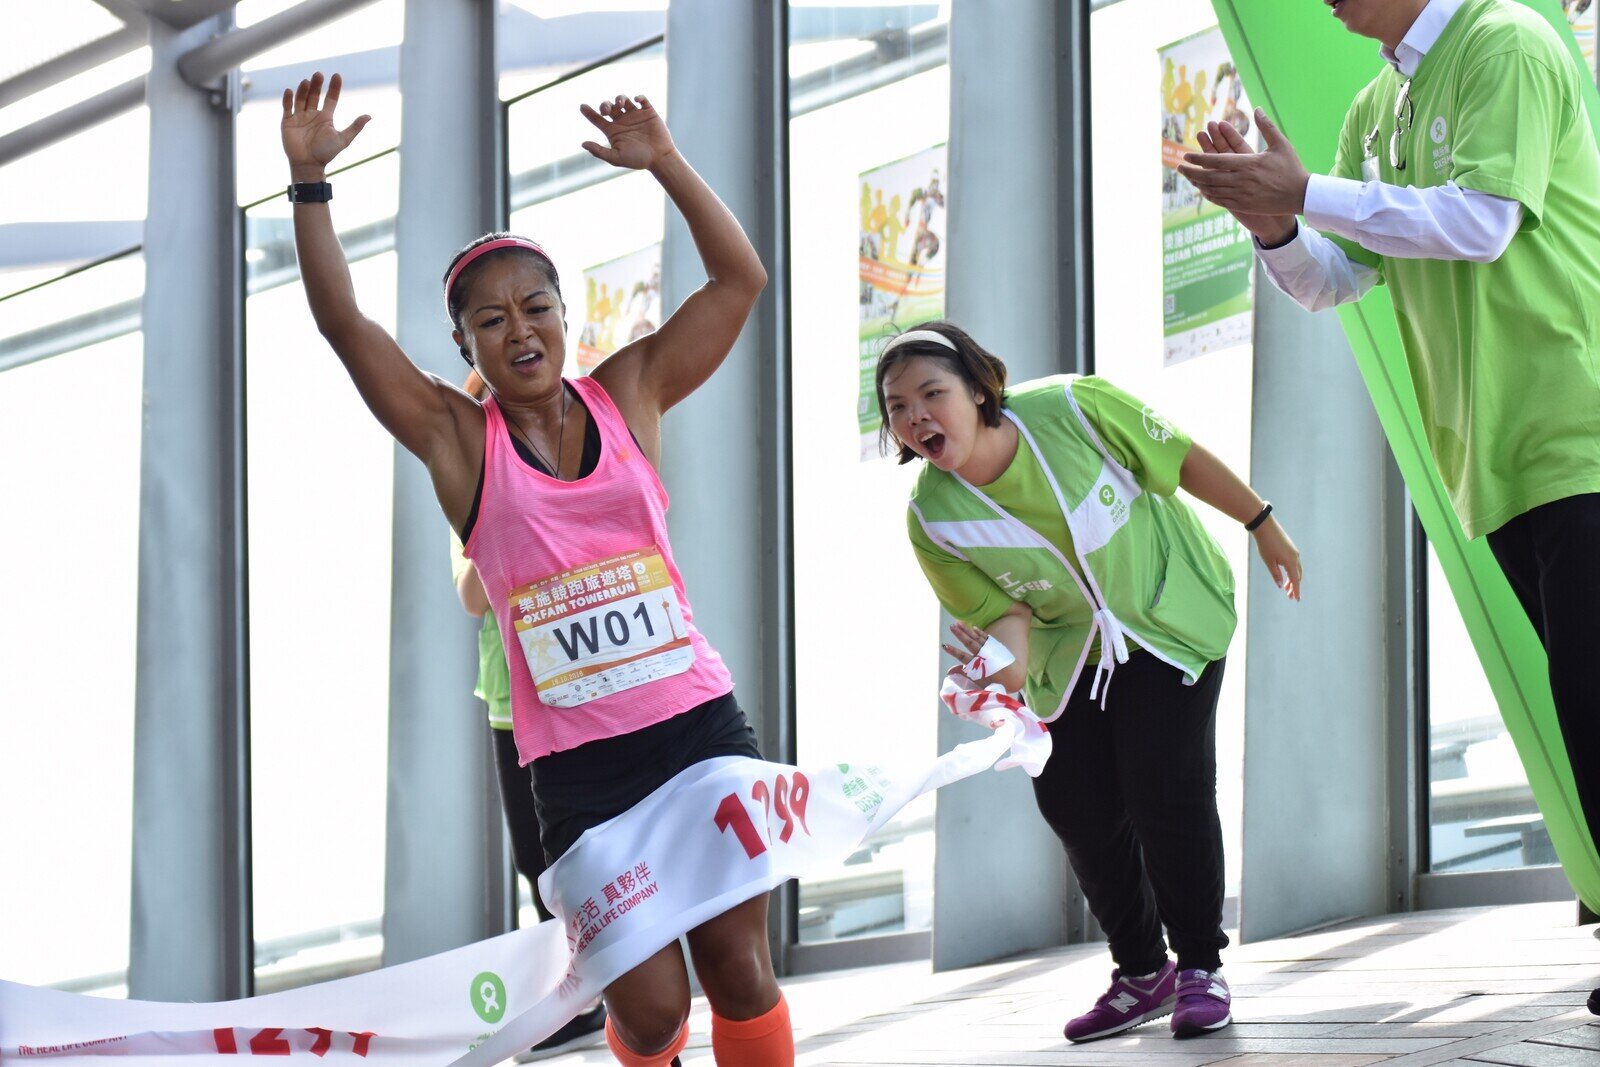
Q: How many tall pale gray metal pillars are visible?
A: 5